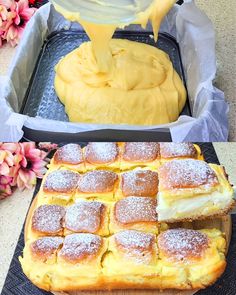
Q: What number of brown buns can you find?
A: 15